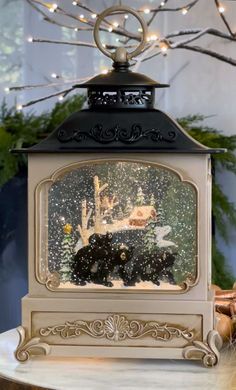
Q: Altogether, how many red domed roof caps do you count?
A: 0